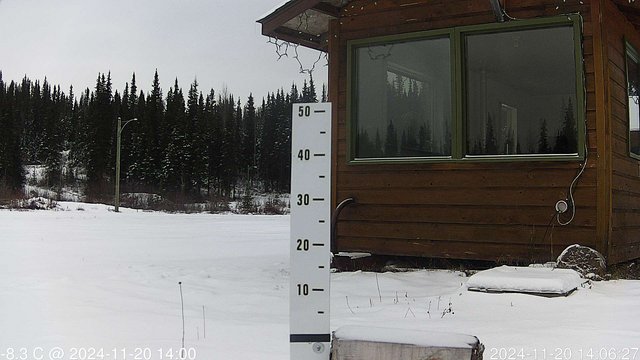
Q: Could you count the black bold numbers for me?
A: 5